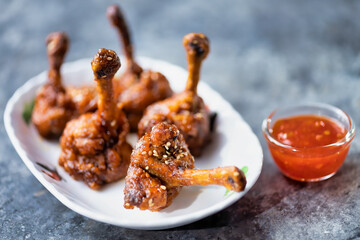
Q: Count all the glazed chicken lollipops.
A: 5